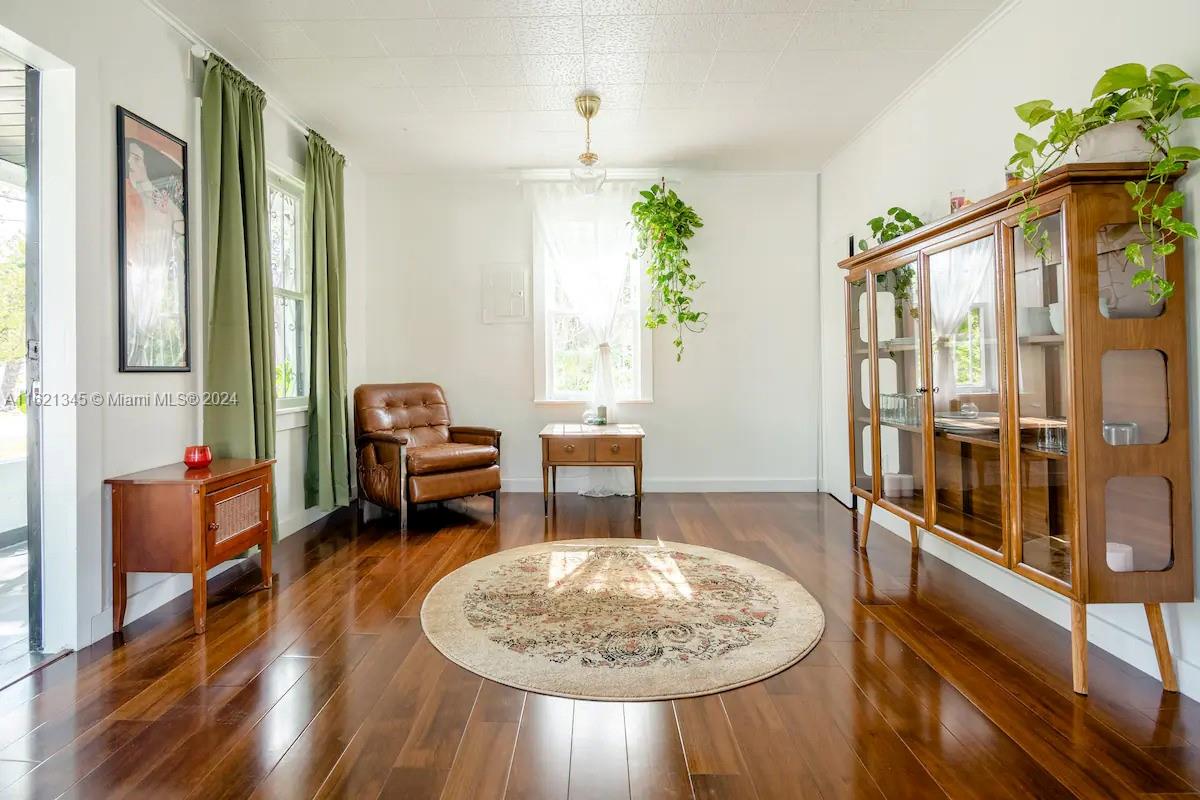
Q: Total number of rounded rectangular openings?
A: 6